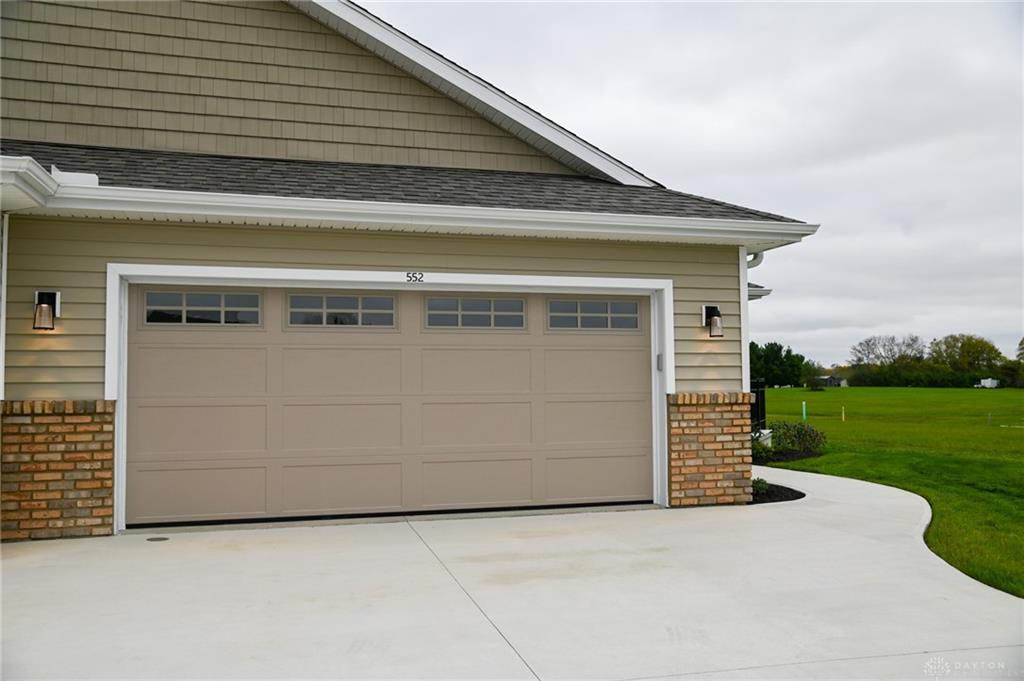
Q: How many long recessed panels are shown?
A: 12